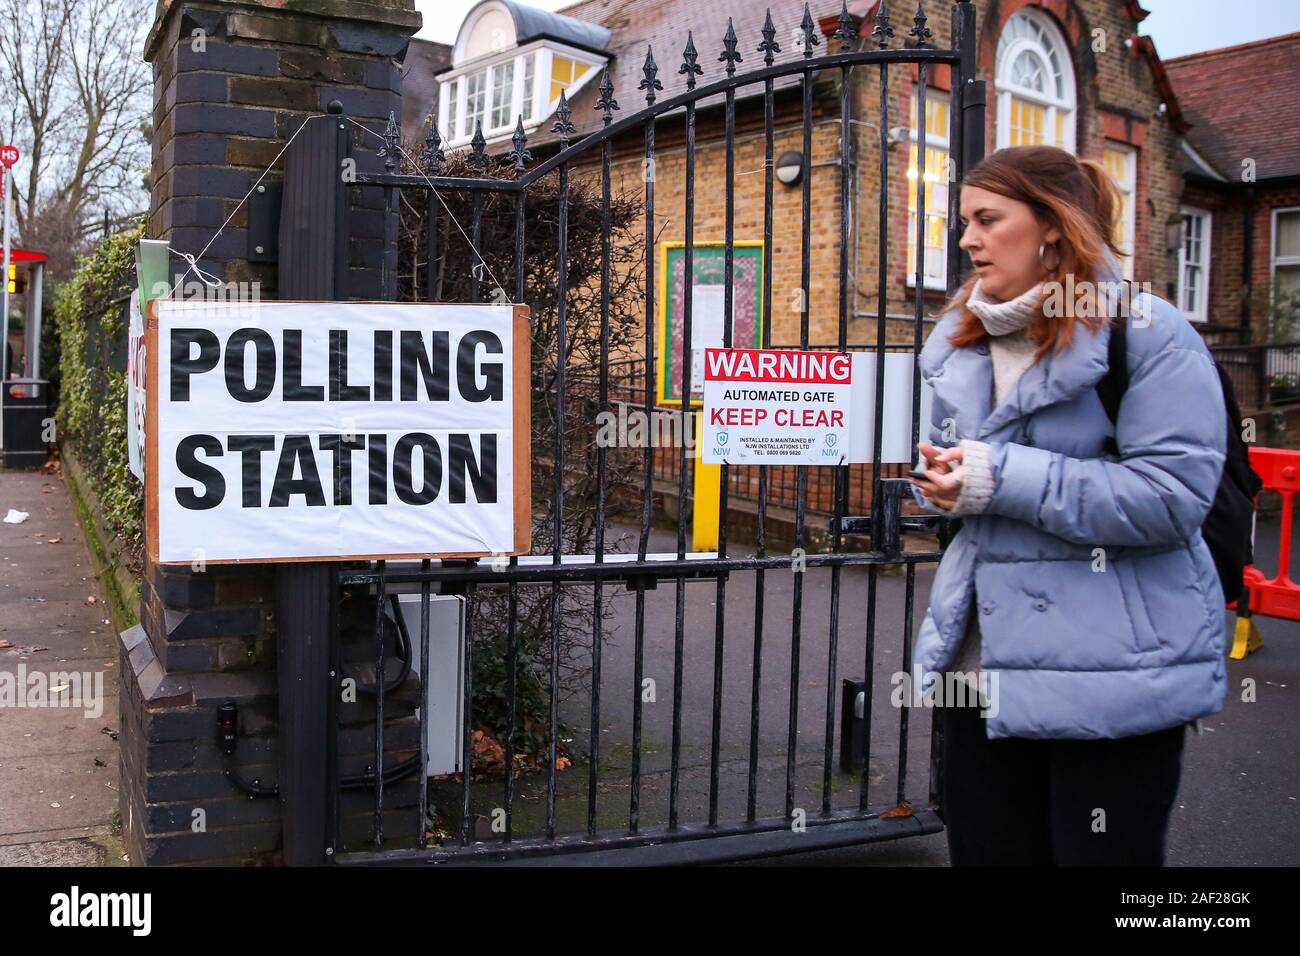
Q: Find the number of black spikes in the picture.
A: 14